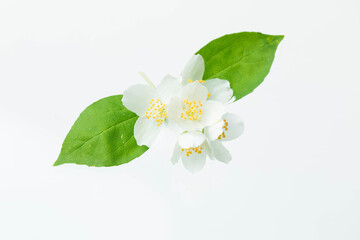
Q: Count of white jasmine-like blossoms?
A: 5